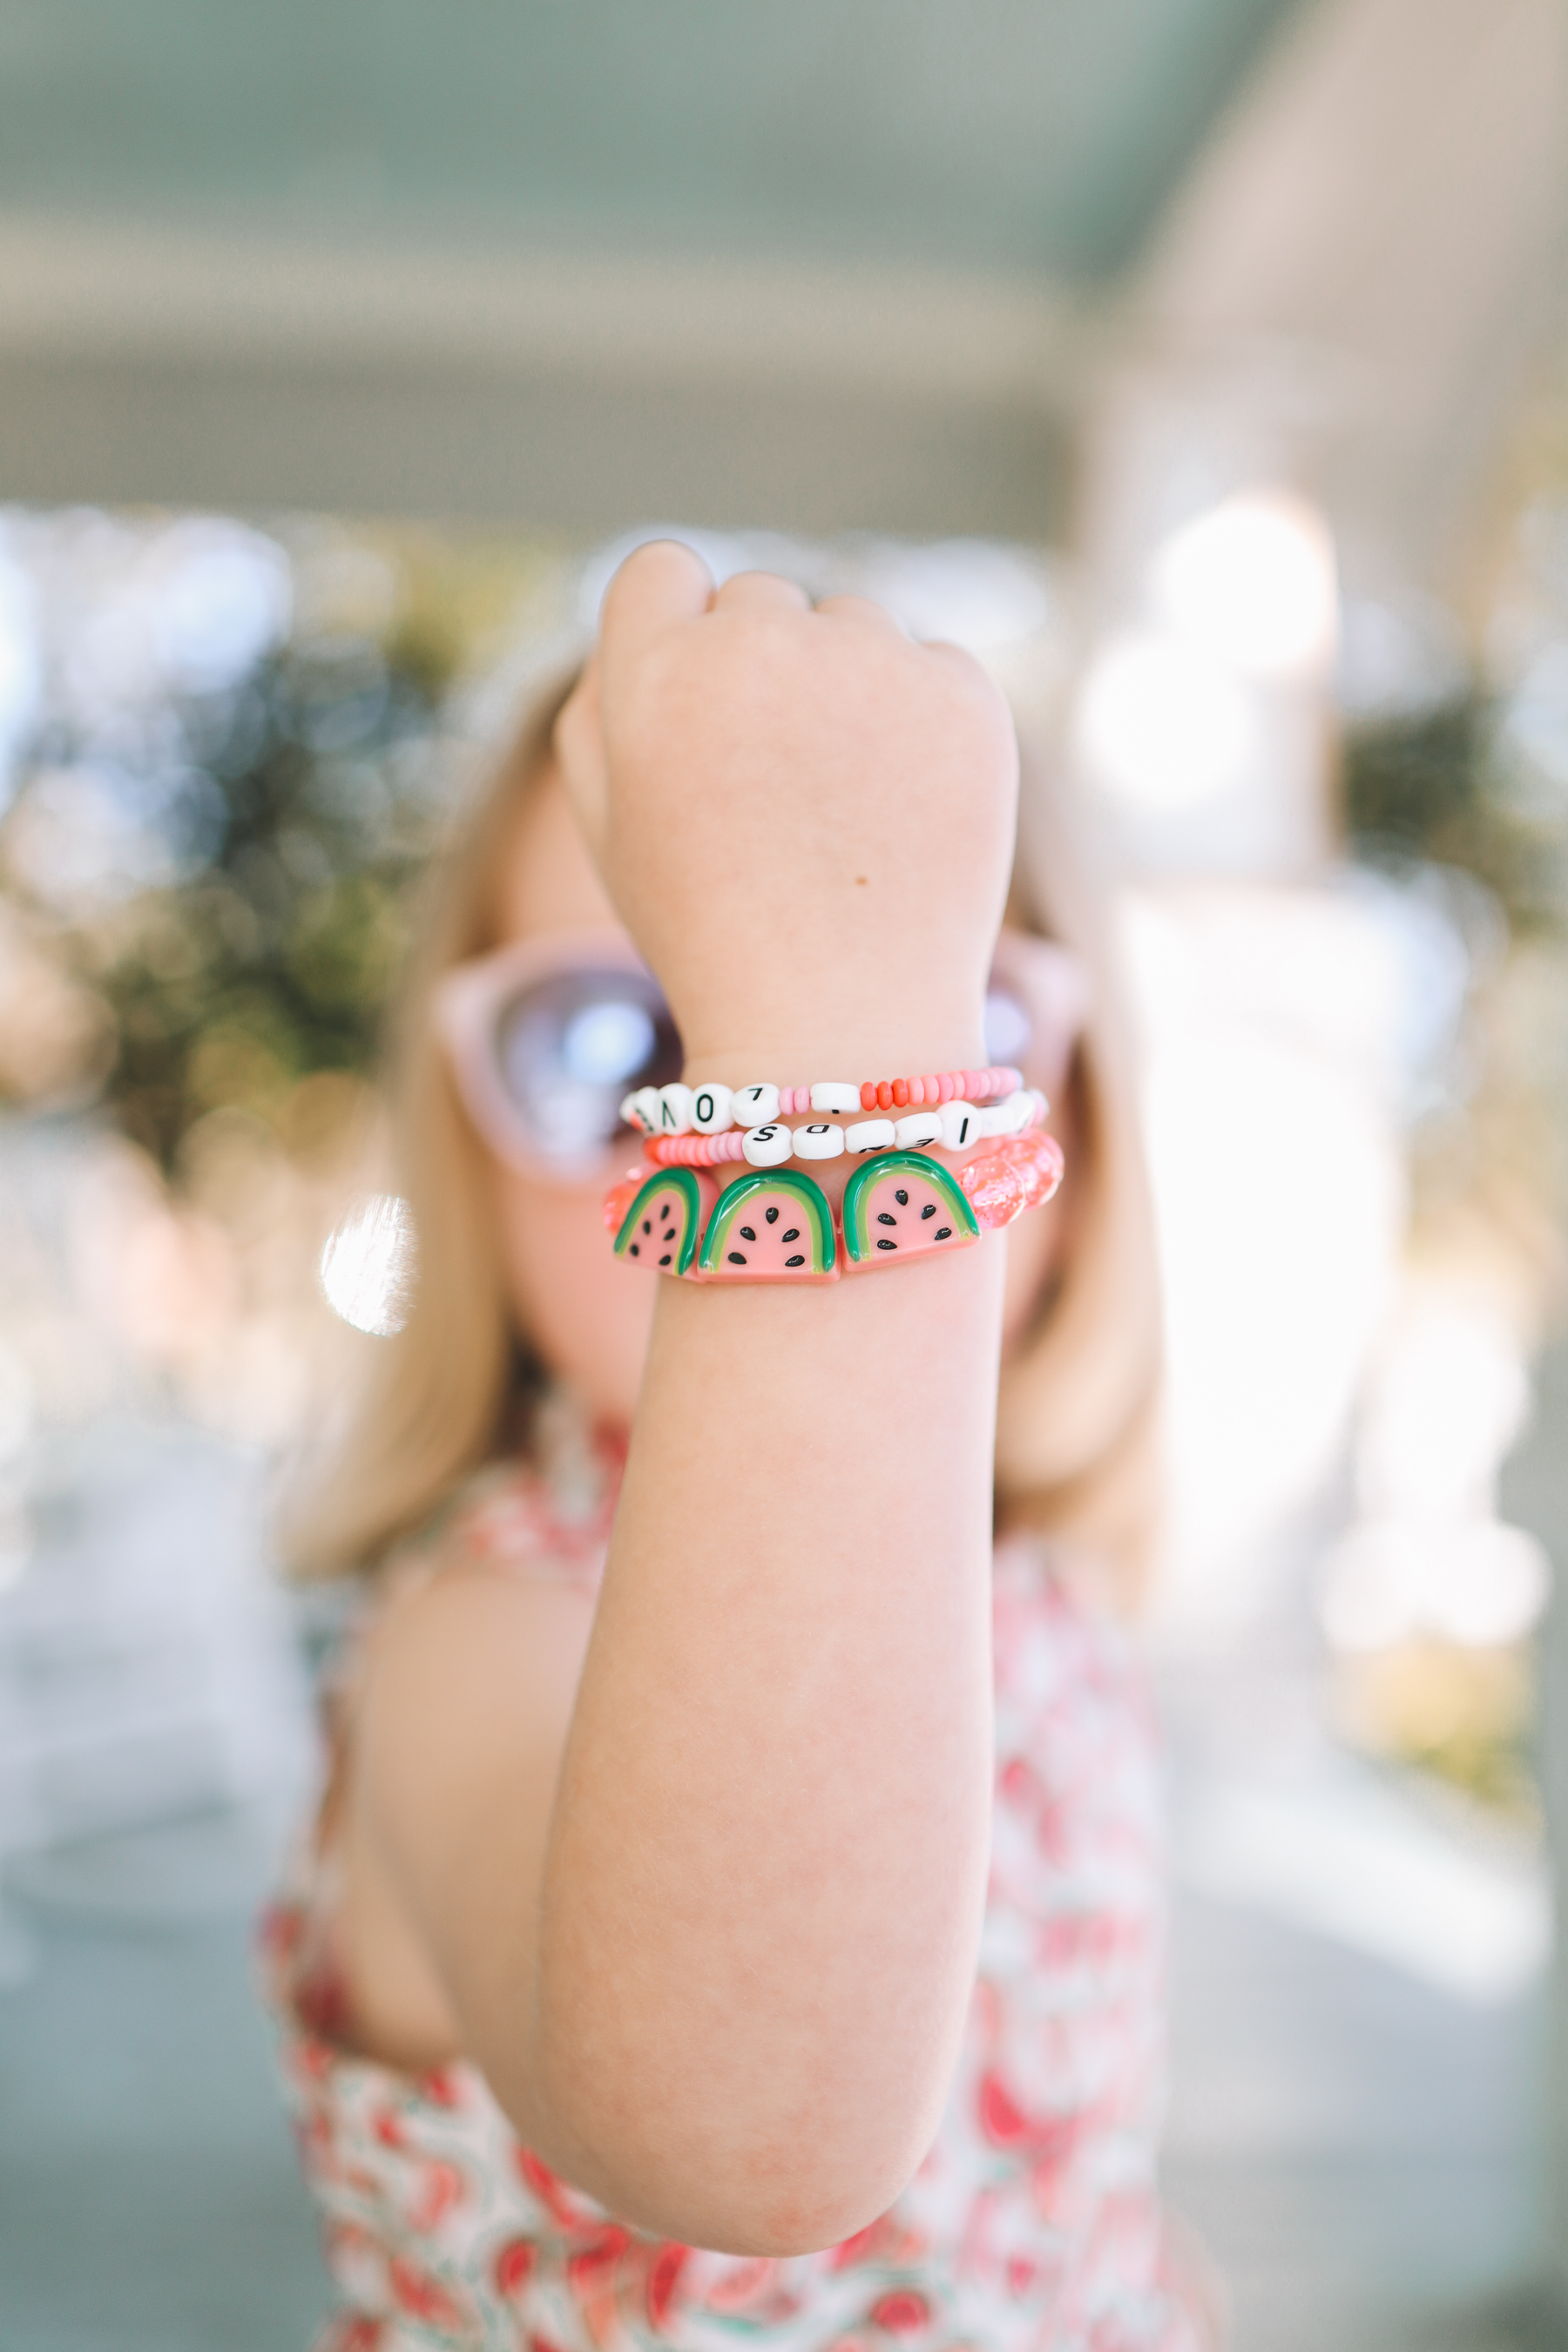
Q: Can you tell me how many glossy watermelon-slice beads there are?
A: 3